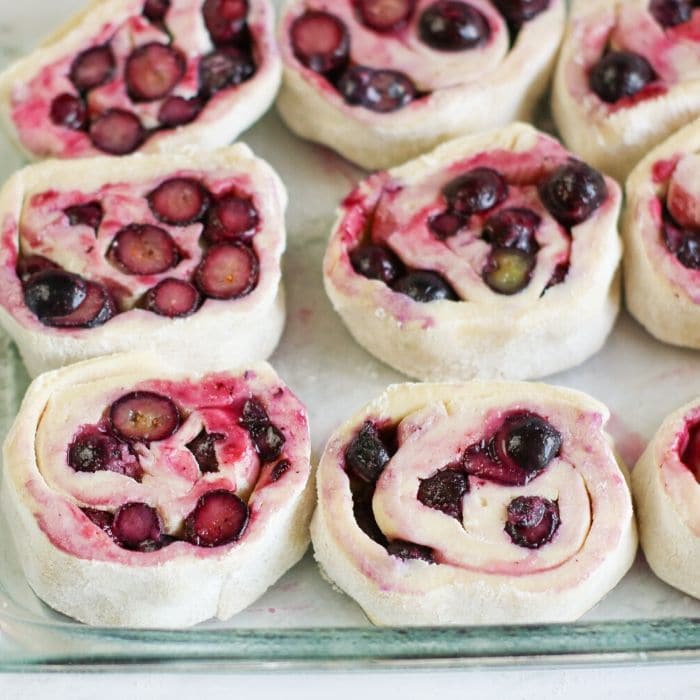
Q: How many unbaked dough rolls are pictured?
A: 9